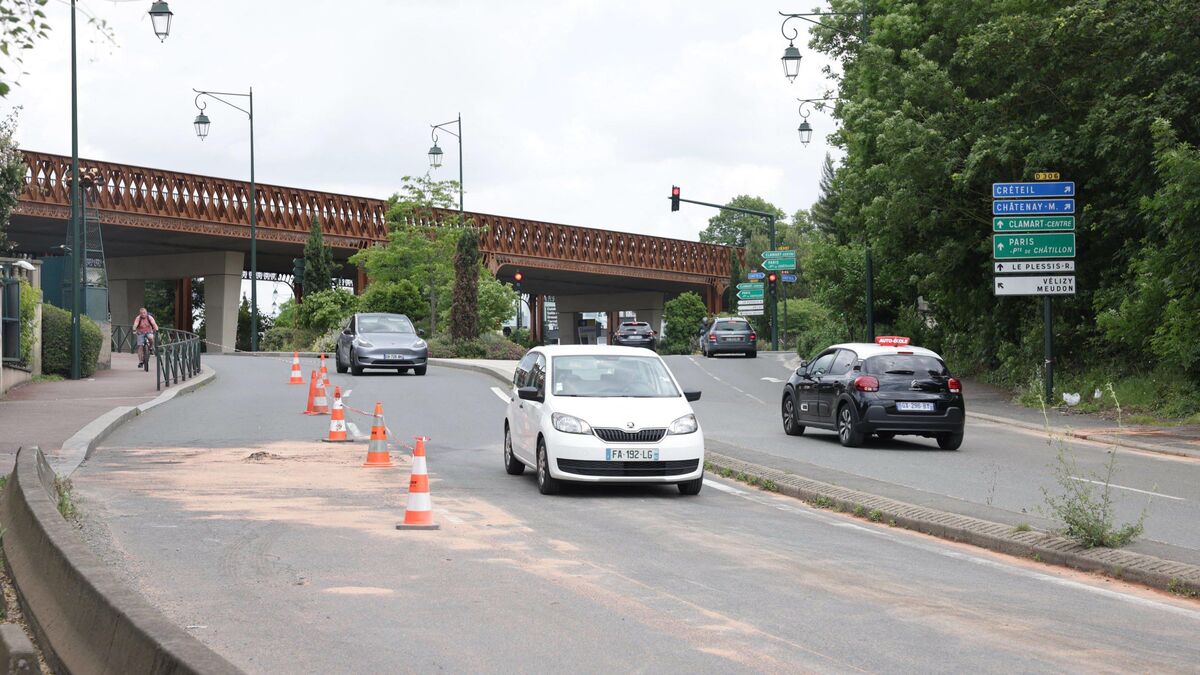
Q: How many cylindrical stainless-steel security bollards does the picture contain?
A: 0